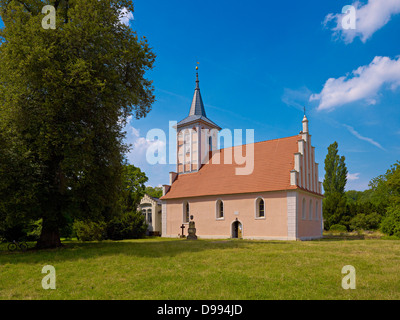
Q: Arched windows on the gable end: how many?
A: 3